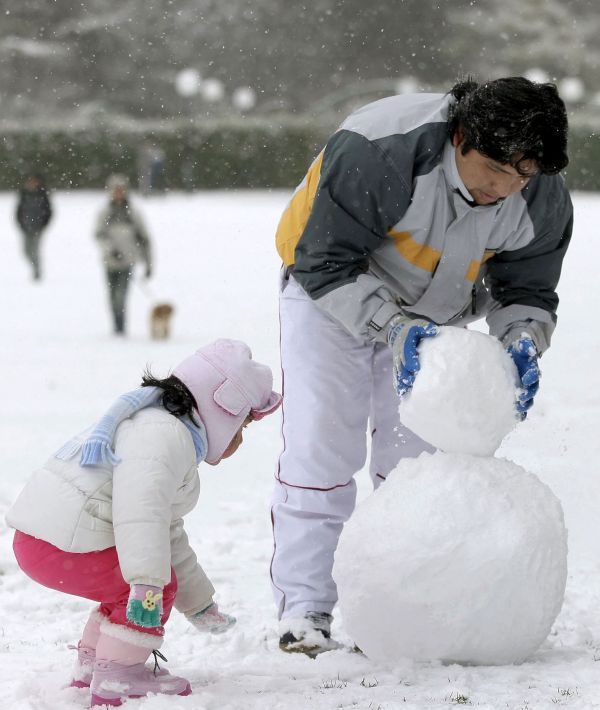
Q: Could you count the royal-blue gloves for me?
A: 2